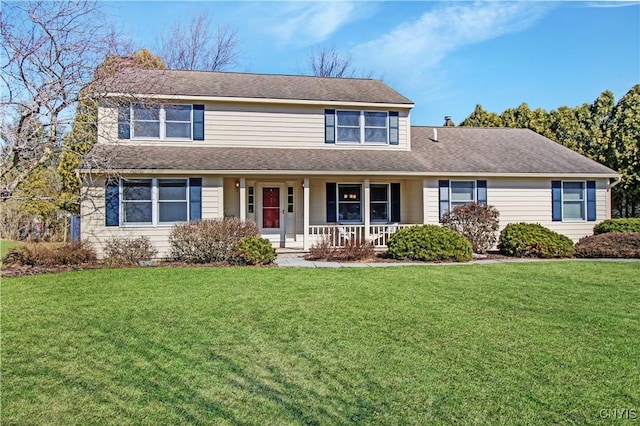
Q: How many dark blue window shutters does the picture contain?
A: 12